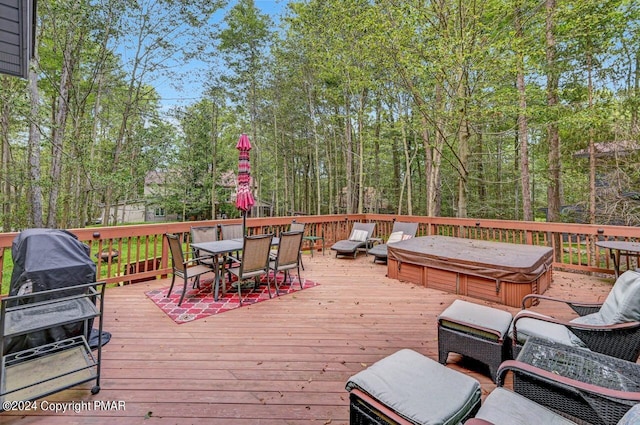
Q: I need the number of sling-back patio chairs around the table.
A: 6